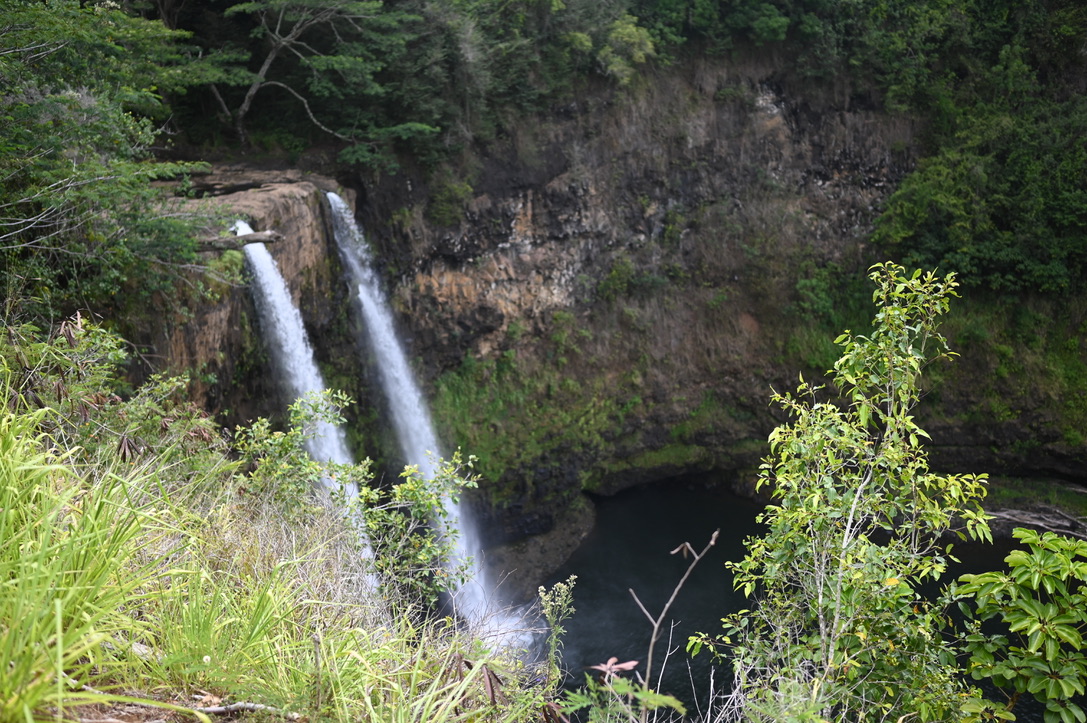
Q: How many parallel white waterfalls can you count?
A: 2